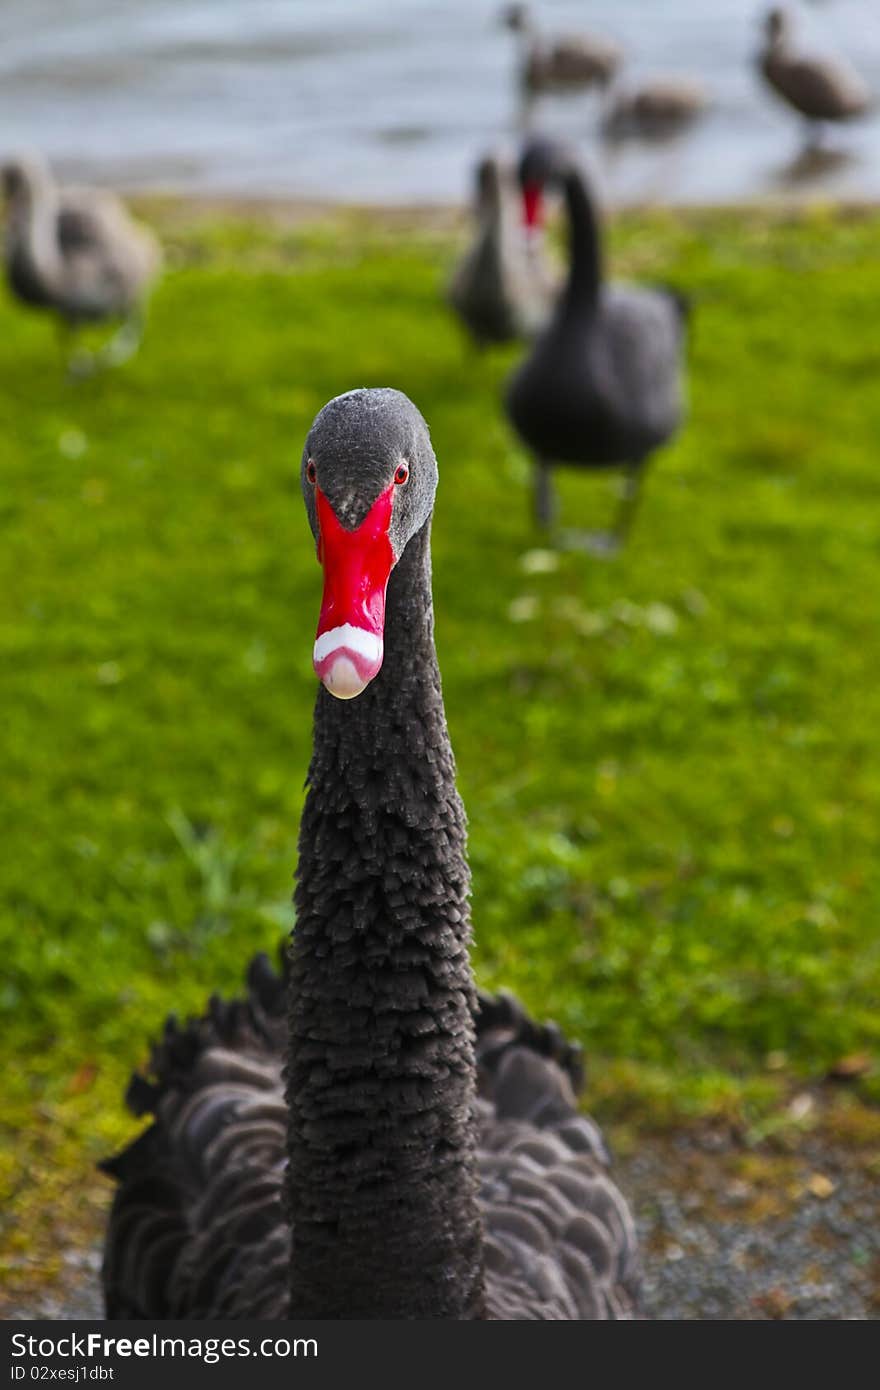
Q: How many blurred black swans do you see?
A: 1